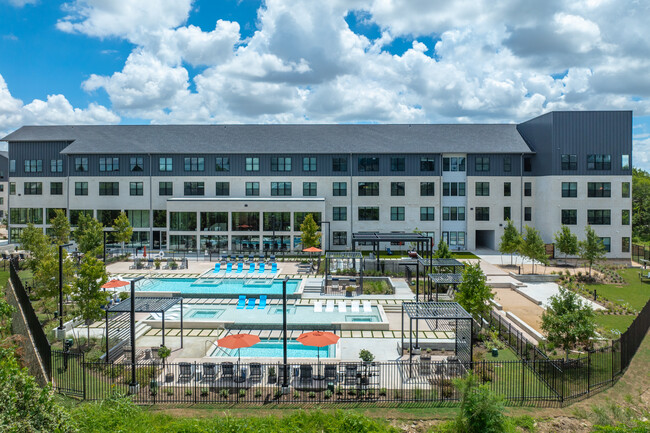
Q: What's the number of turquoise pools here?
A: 3